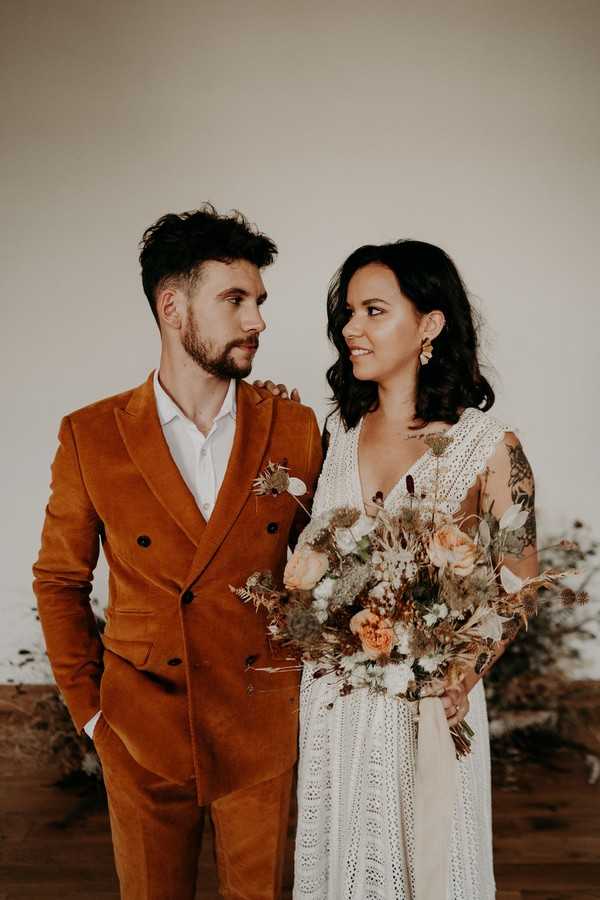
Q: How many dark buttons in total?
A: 5